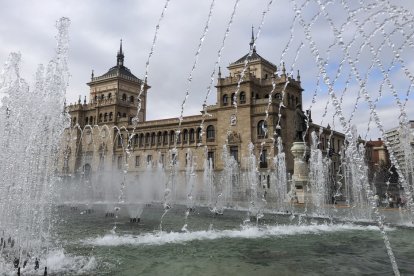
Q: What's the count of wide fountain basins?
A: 1